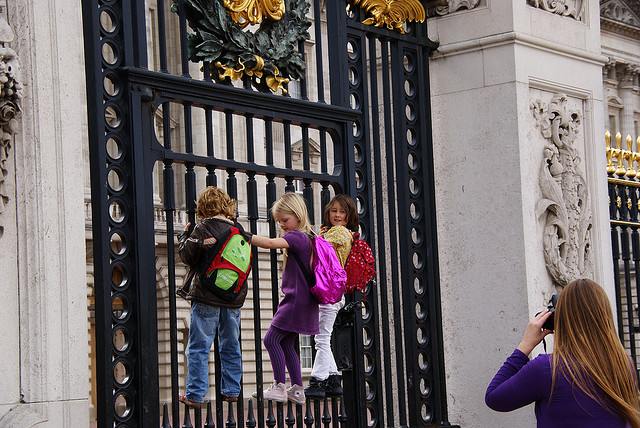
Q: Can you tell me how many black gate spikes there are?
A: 10